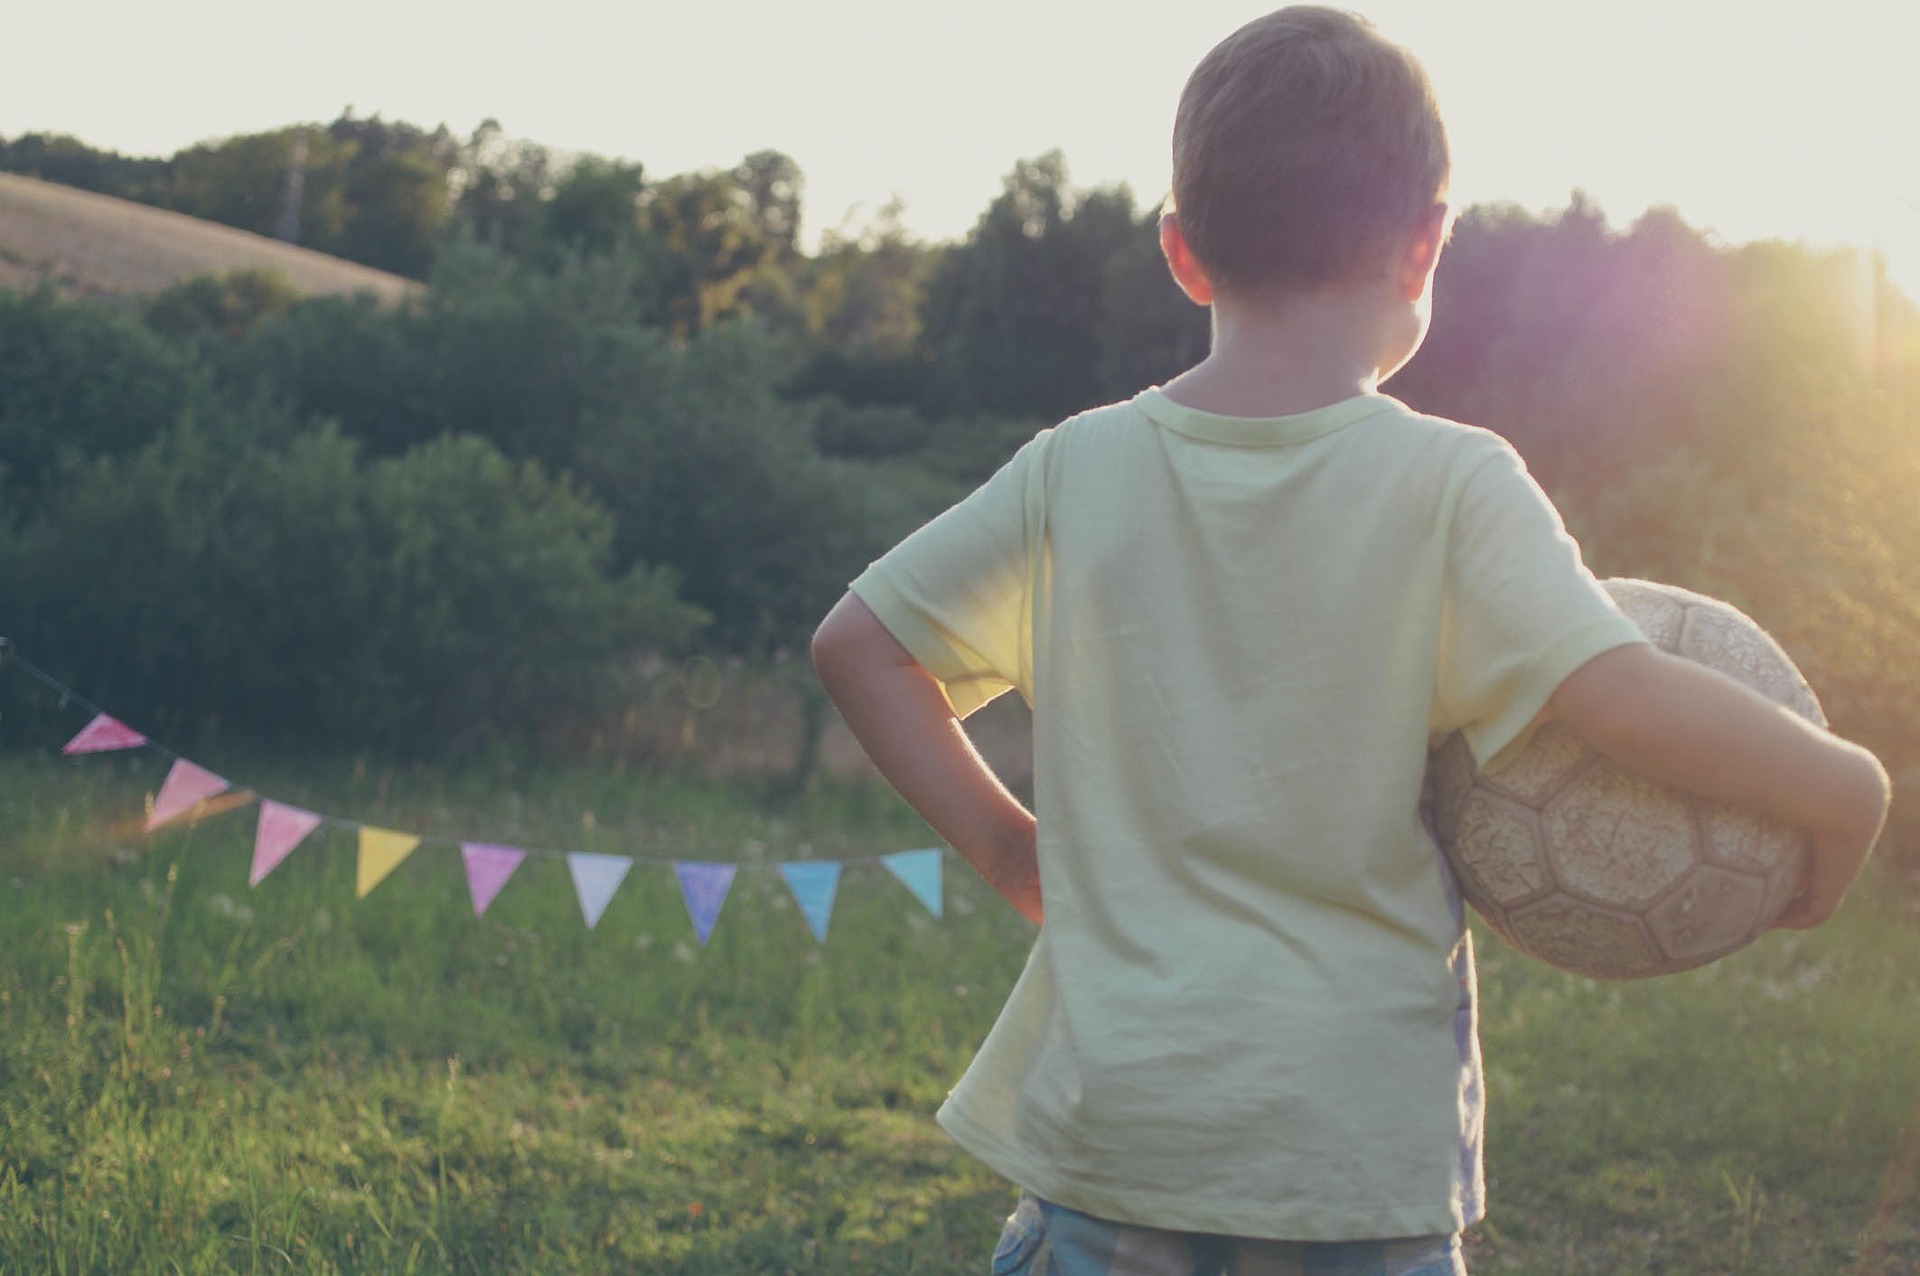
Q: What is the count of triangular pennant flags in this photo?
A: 9